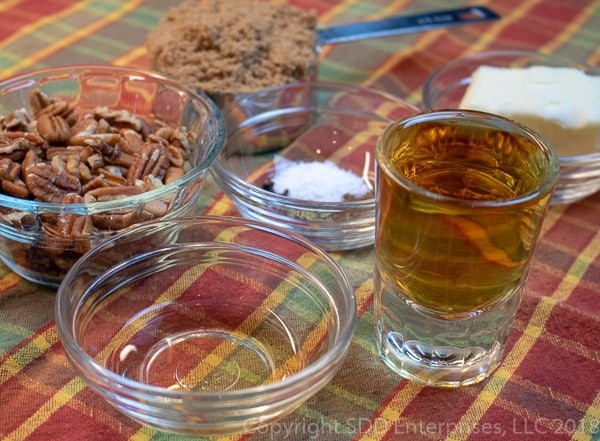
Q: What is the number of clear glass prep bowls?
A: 4